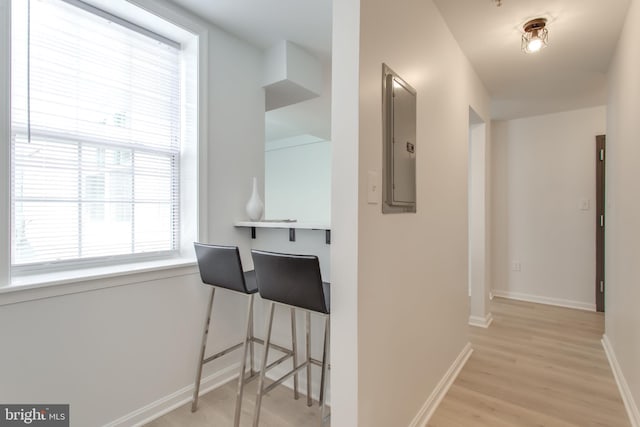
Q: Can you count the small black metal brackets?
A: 3